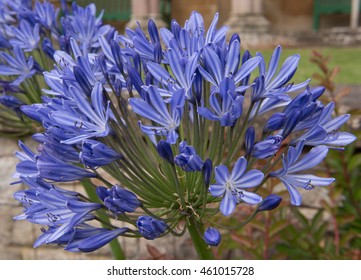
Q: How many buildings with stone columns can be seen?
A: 1